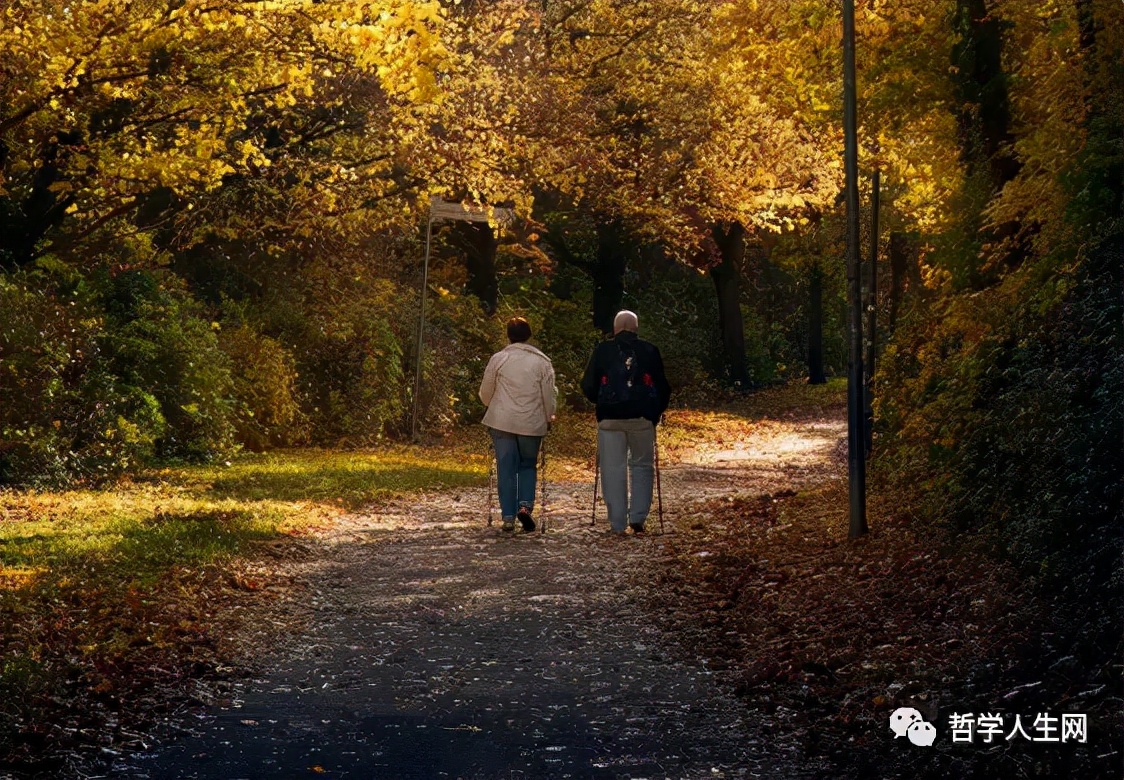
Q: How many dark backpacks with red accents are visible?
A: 1